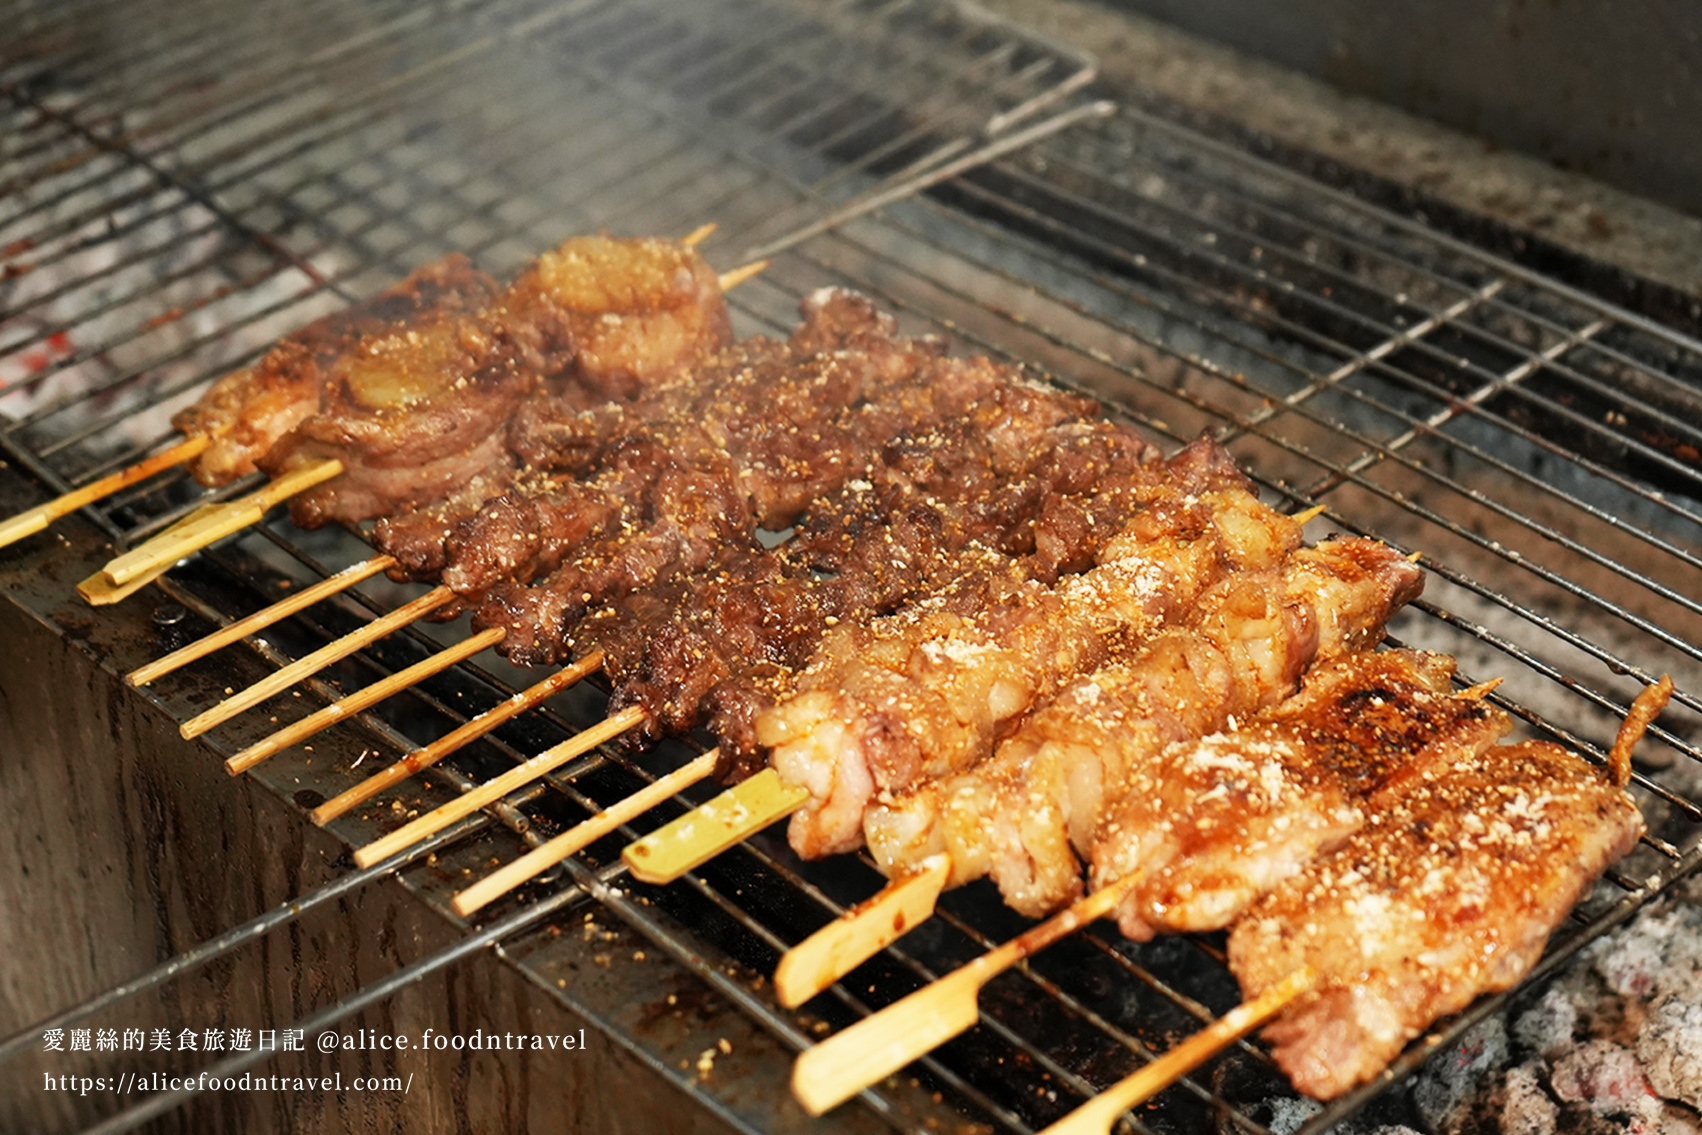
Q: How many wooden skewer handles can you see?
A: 13